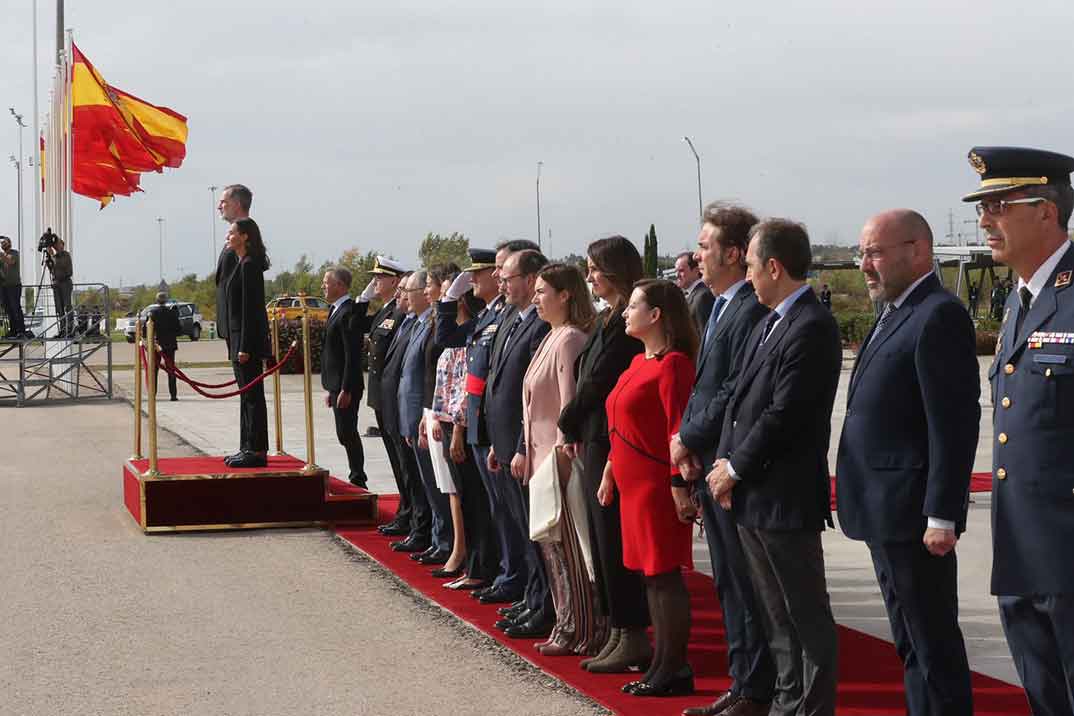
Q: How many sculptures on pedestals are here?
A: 0